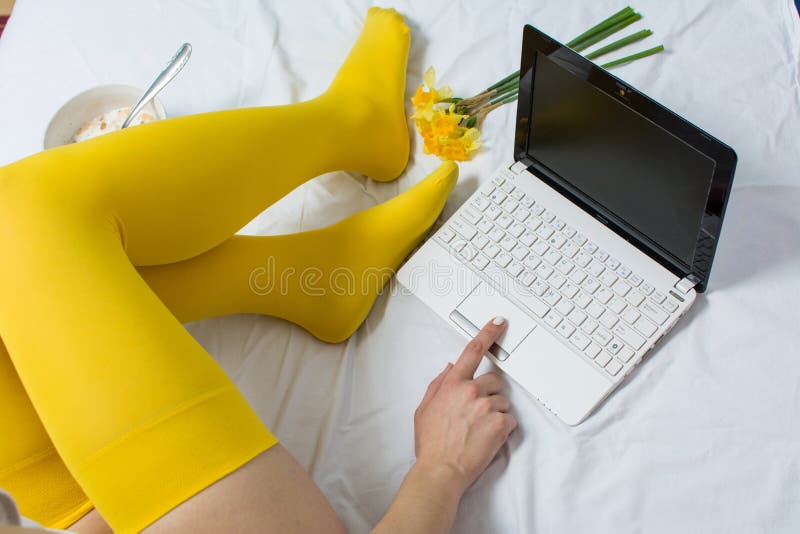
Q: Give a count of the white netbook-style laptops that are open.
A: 1